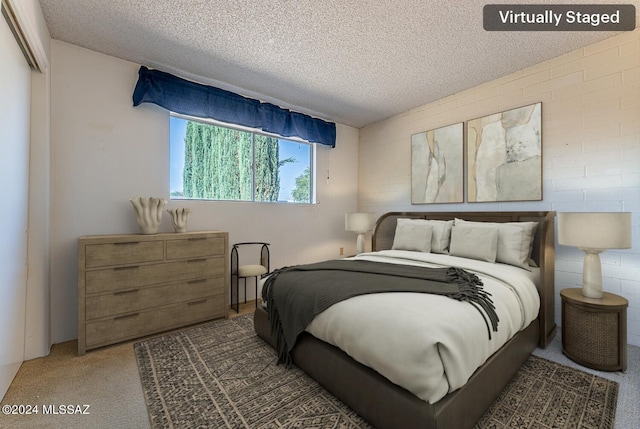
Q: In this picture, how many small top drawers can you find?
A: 2